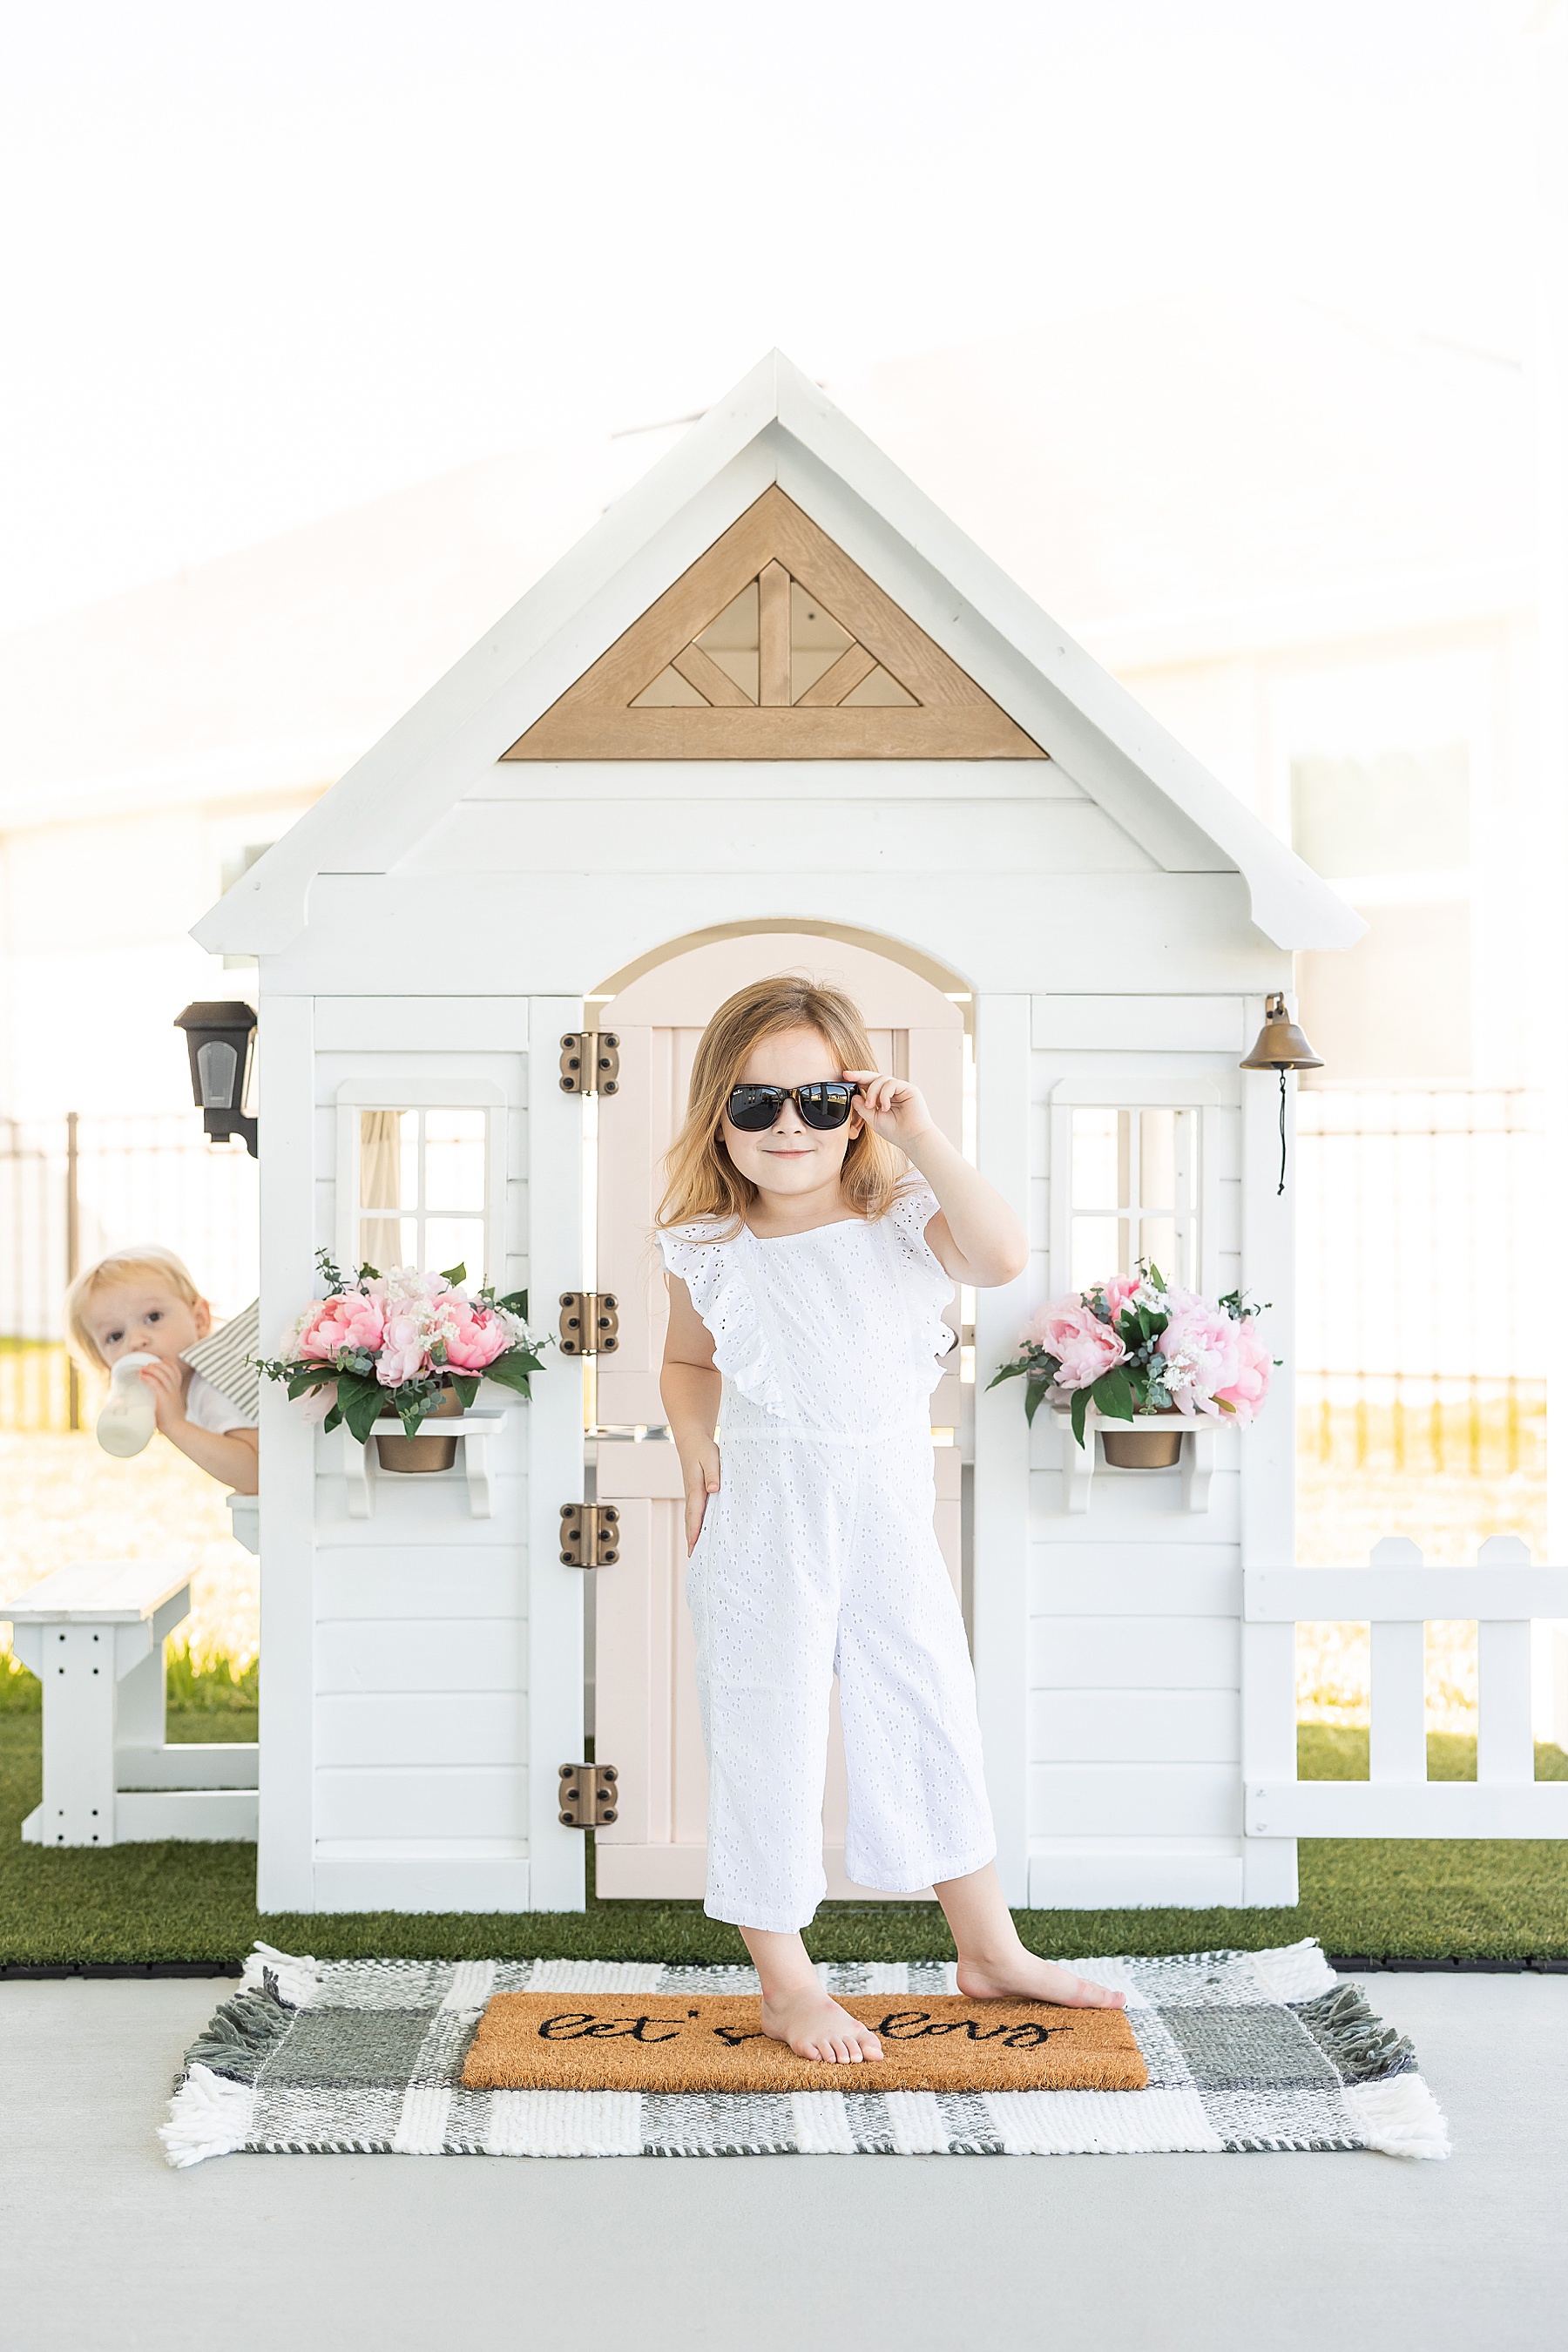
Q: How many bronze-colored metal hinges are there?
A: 4